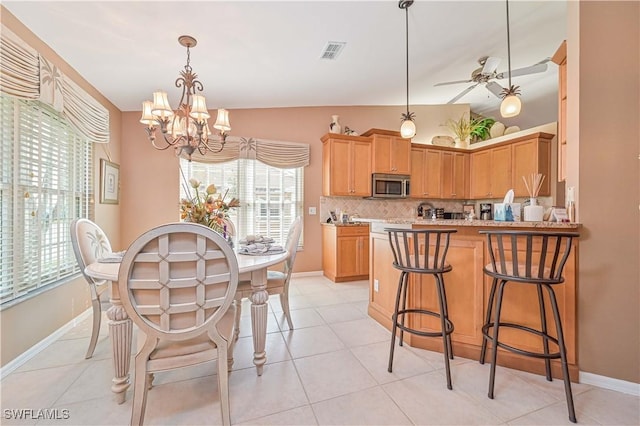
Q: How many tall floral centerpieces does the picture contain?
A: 1